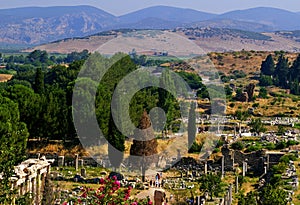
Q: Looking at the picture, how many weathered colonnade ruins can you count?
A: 1